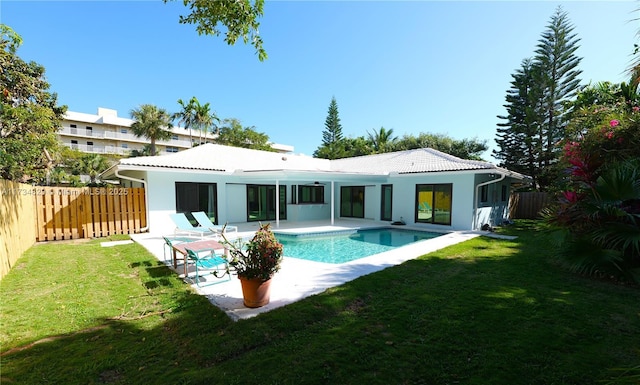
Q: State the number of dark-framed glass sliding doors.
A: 4